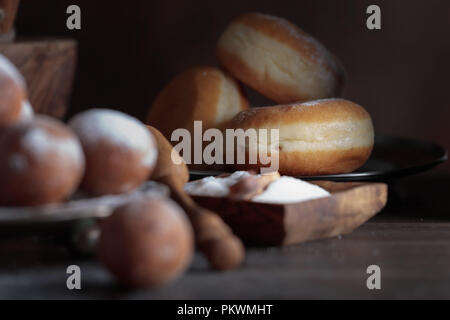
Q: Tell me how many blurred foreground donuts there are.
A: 4